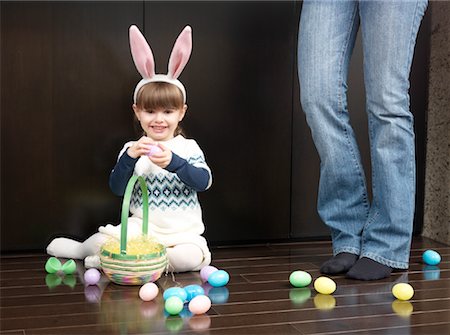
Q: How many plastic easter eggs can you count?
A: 14